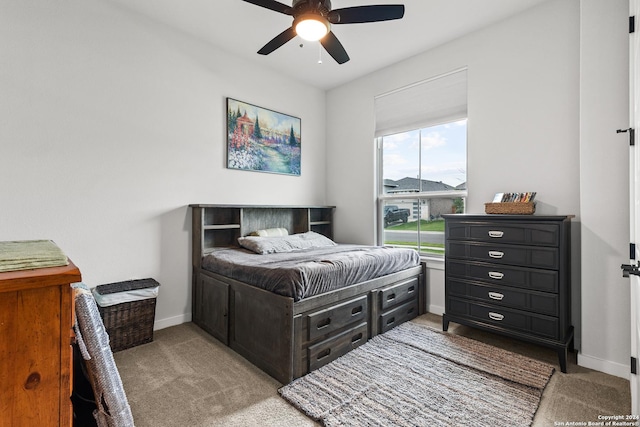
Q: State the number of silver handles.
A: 5